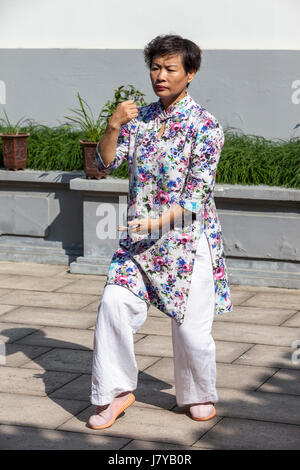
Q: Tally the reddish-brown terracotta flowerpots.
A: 2